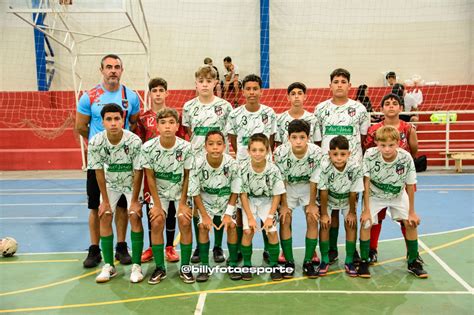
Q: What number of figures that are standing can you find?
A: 14